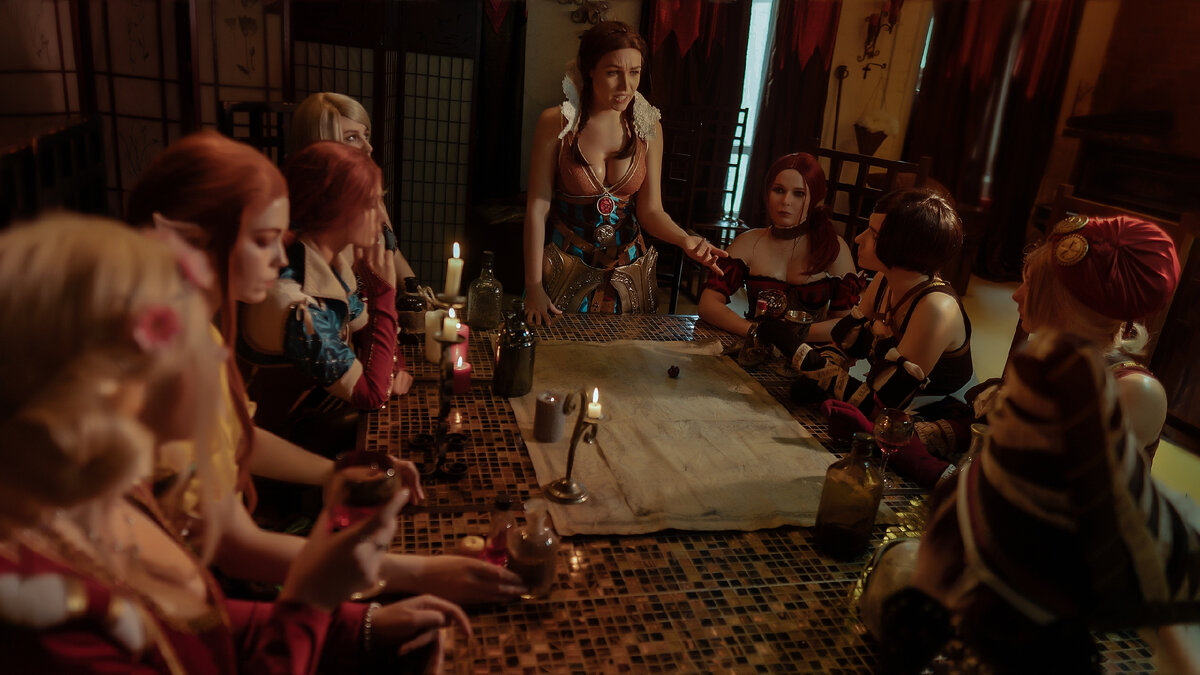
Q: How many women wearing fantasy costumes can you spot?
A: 9